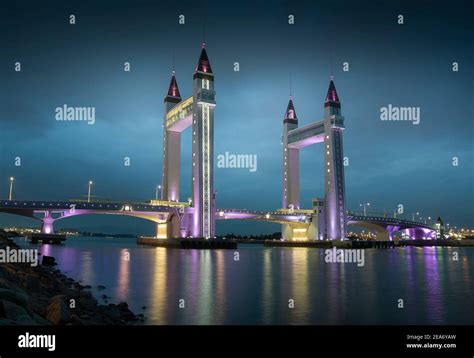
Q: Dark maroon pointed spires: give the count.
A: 4